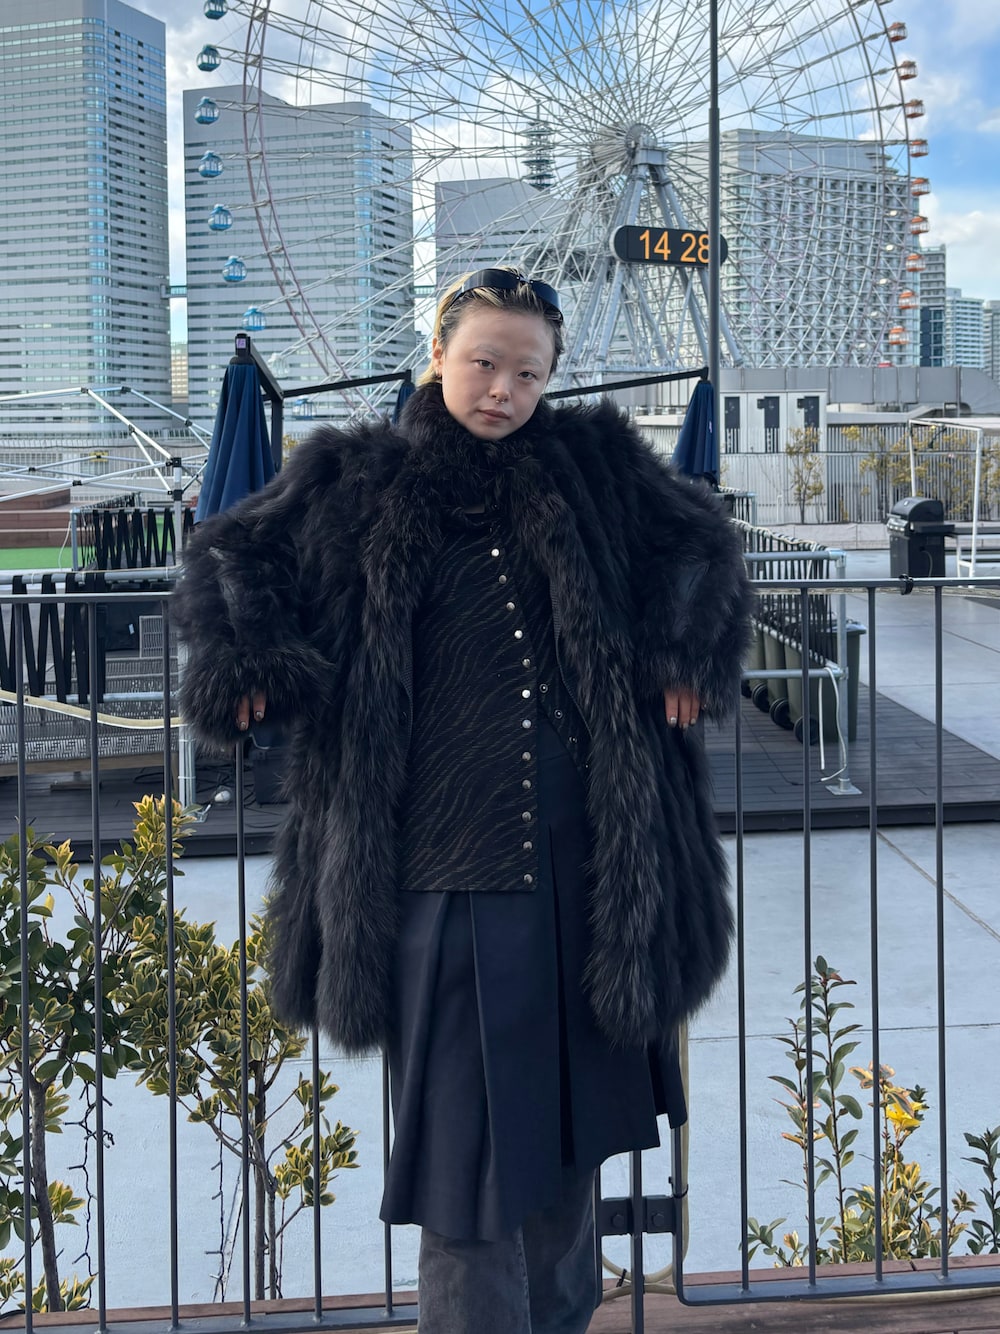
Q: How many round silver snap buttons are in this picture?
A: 12